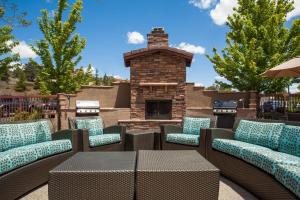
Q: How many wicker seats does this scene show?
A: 4